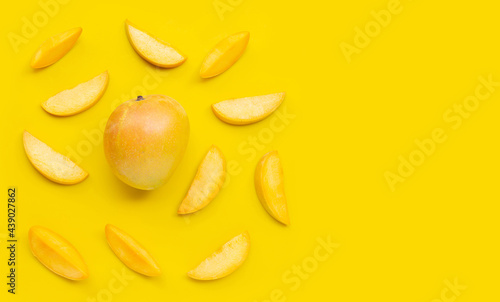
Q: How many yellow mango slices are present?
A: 11